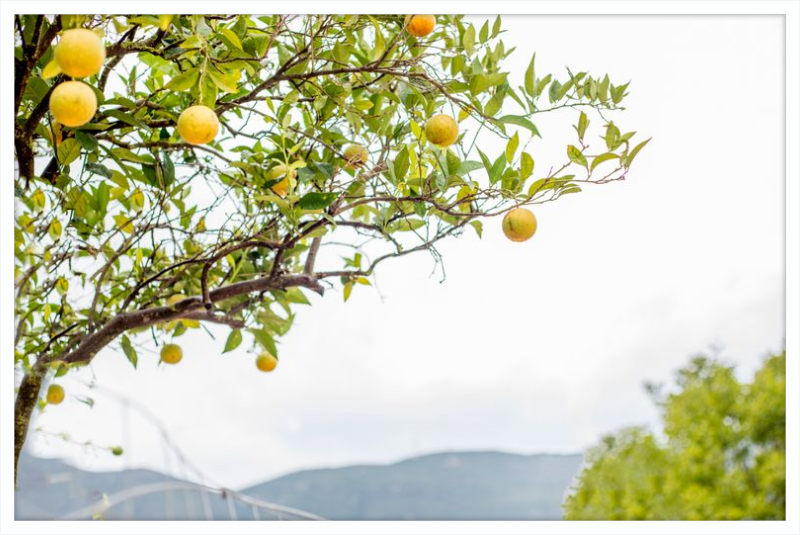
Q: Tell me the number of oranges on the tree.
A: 11